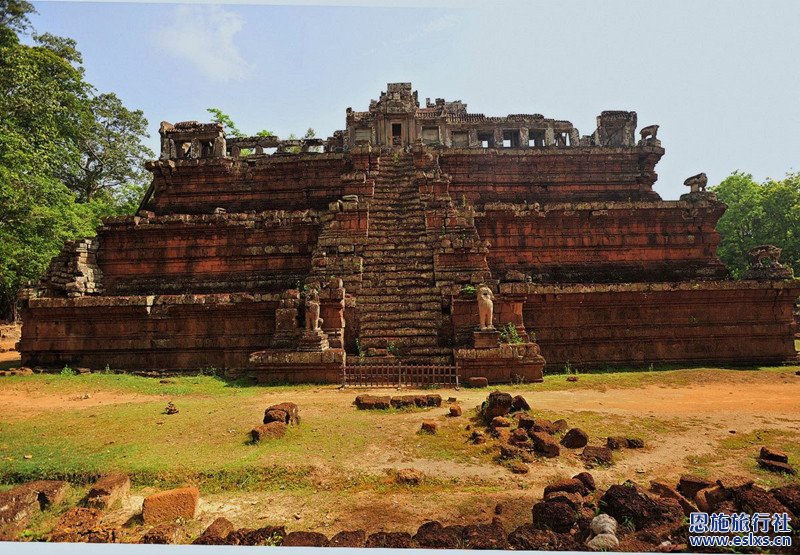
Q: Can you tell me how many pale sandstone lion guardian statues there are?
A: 2